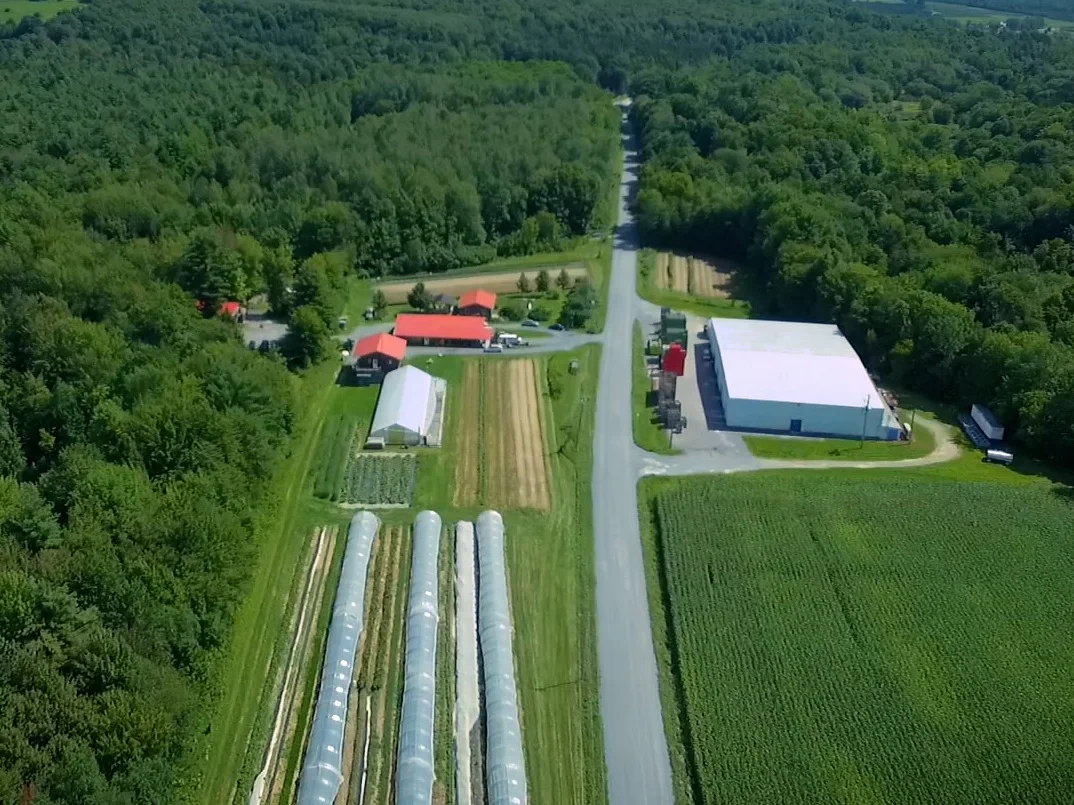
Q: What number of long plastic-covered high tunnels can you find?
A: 3